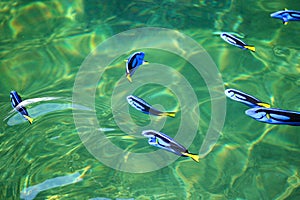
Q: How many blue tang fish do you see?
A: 8